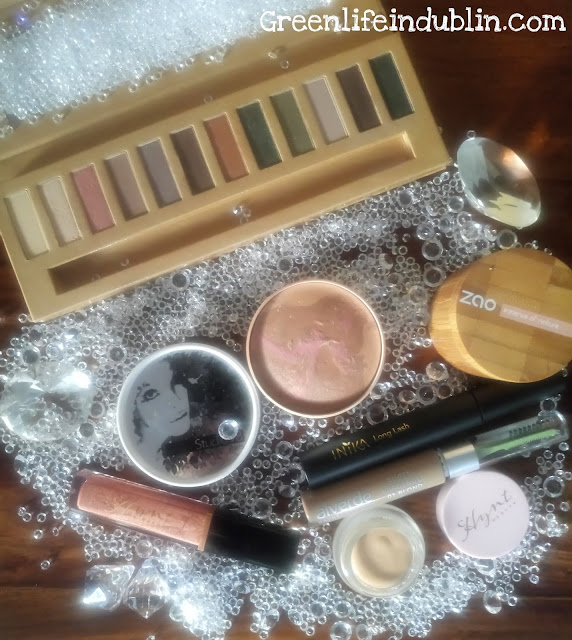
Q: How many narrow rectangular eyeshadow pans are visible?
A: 12